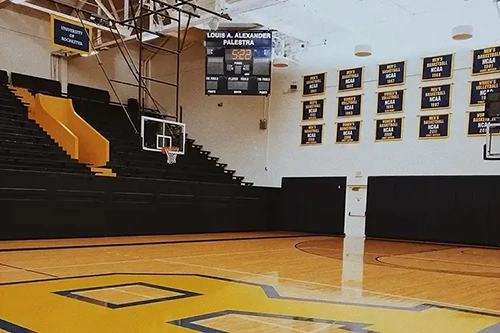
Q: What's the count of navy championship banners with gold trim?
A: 15